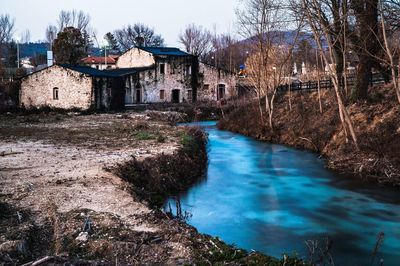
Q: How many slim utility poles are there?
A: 2